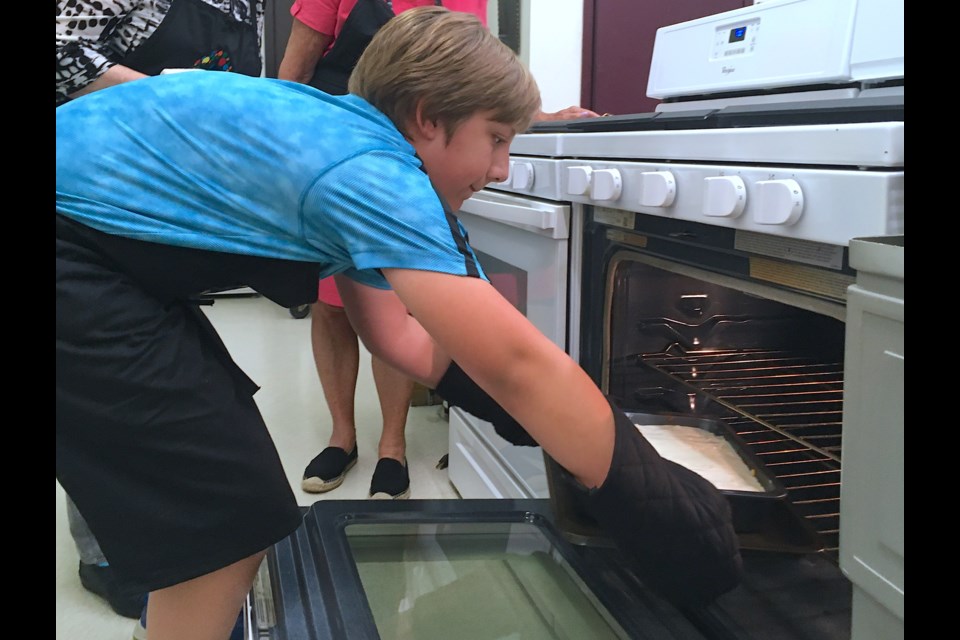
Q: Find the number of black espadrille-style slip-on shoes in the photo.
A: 2